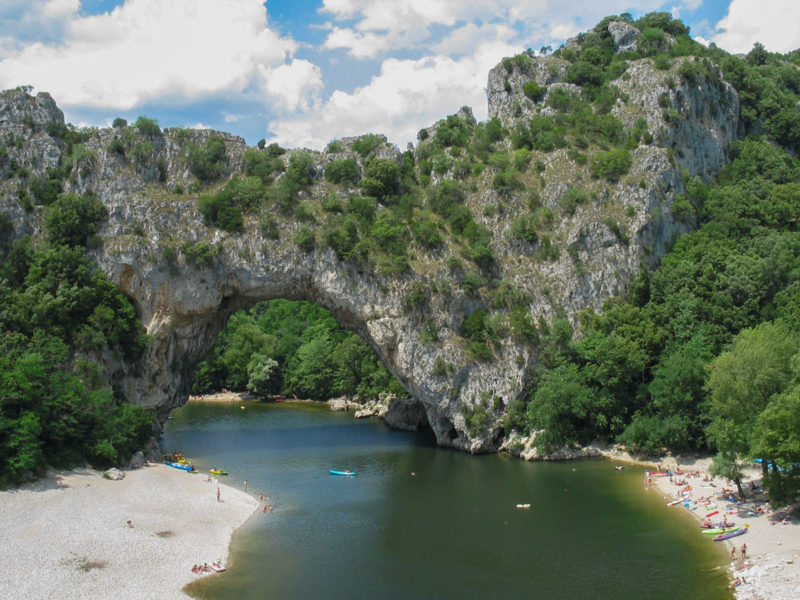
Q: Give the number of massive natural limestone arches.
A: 1